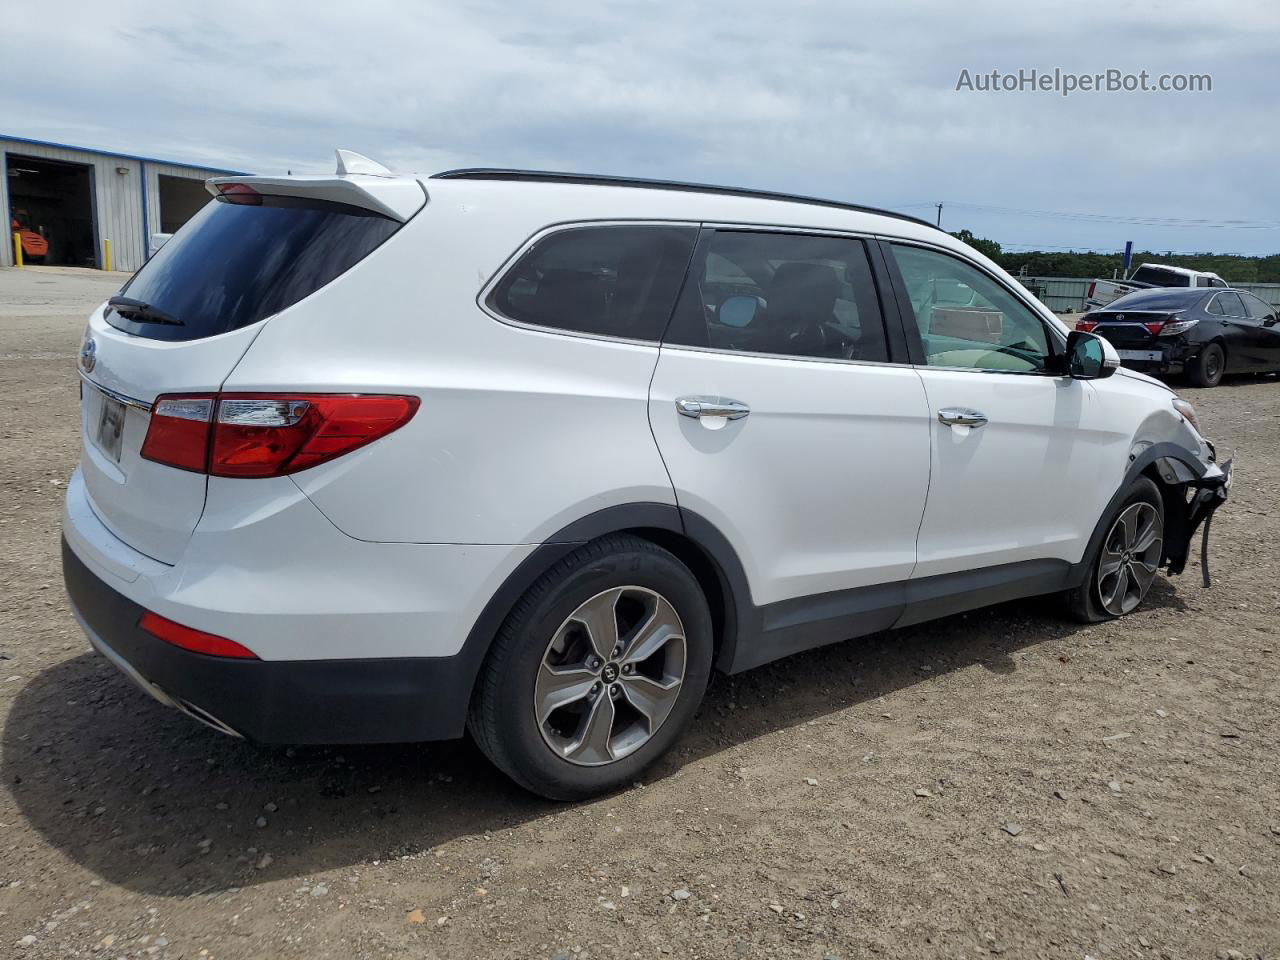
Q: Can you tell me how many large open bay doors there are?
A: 2